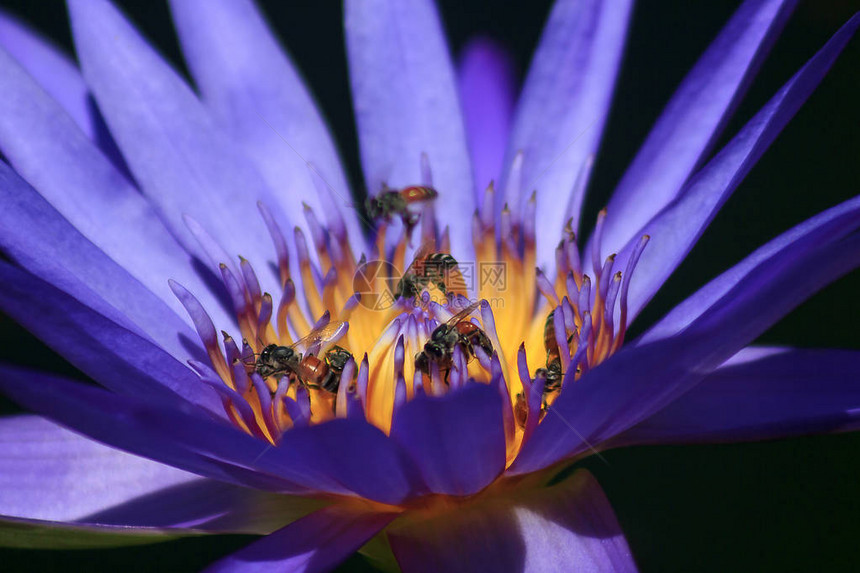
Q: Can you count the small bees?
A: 5